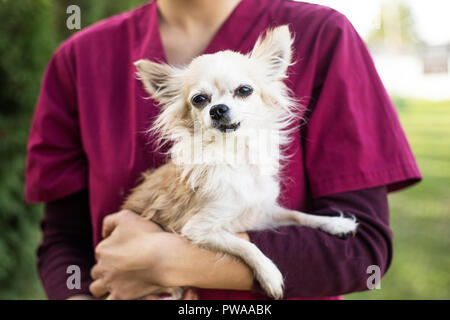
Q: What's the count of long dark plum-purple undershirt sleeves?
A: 2